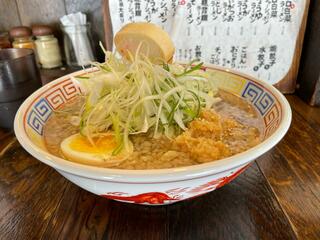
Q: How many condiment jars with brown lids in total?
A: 2